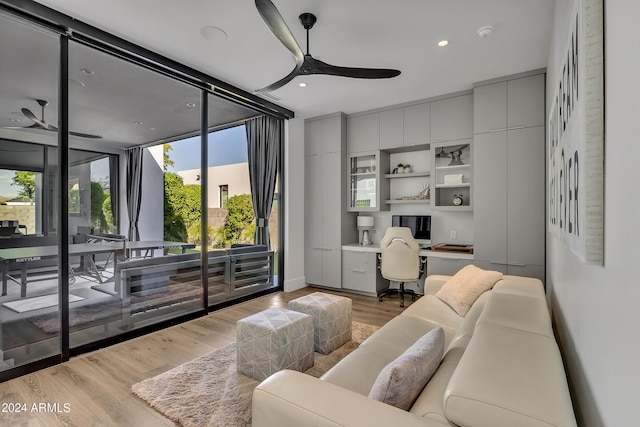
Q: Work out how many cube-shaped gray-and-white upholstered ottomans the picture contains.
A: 2